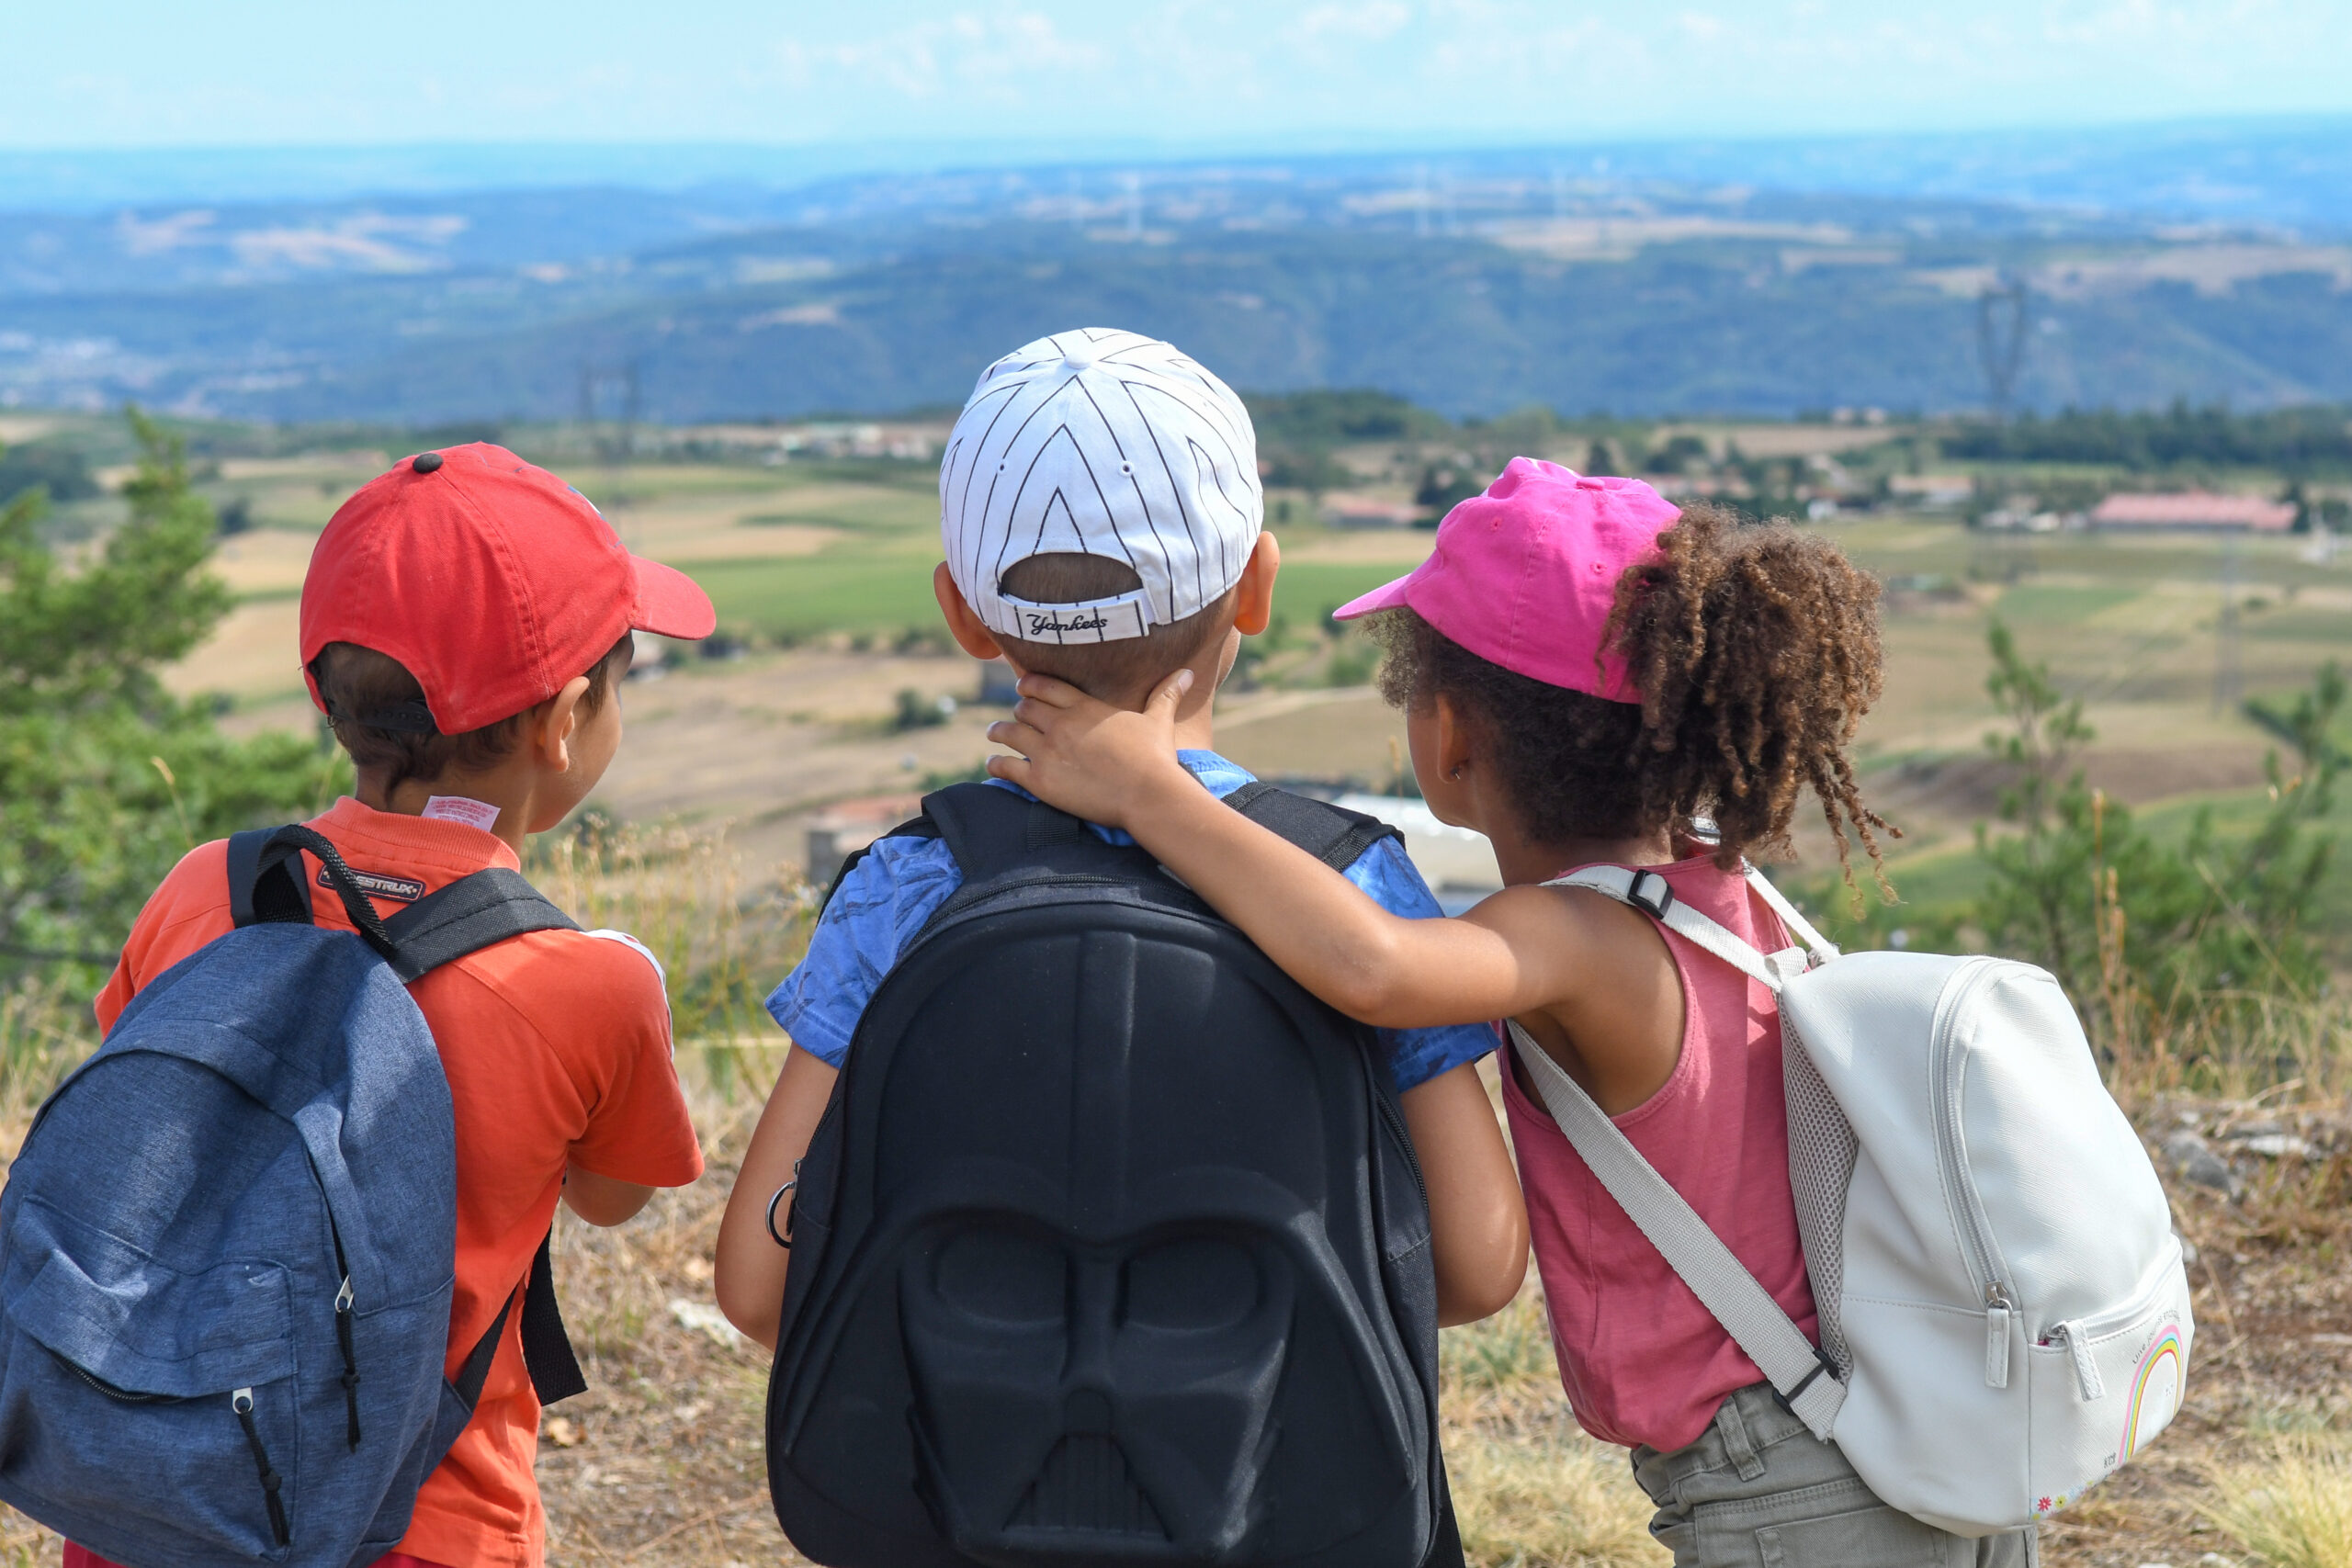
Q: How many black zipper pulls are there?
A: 2